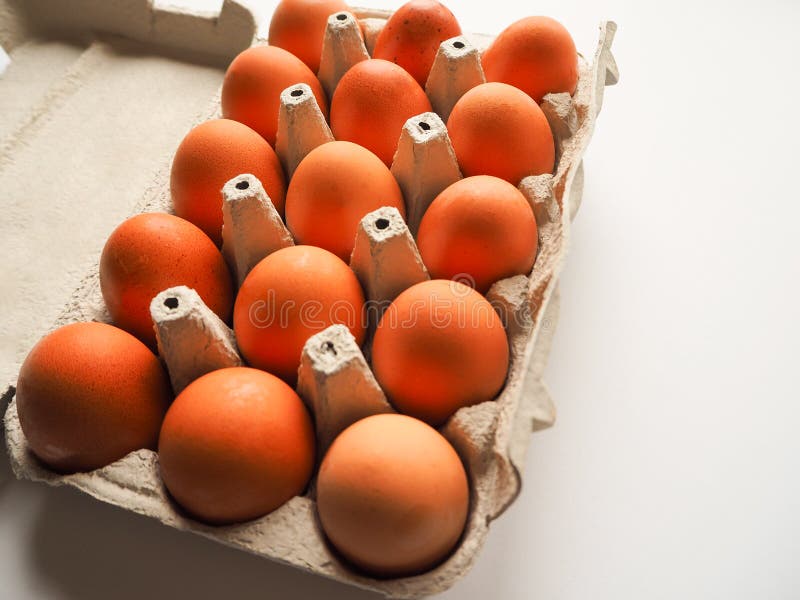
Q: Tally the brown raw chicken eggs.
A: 15